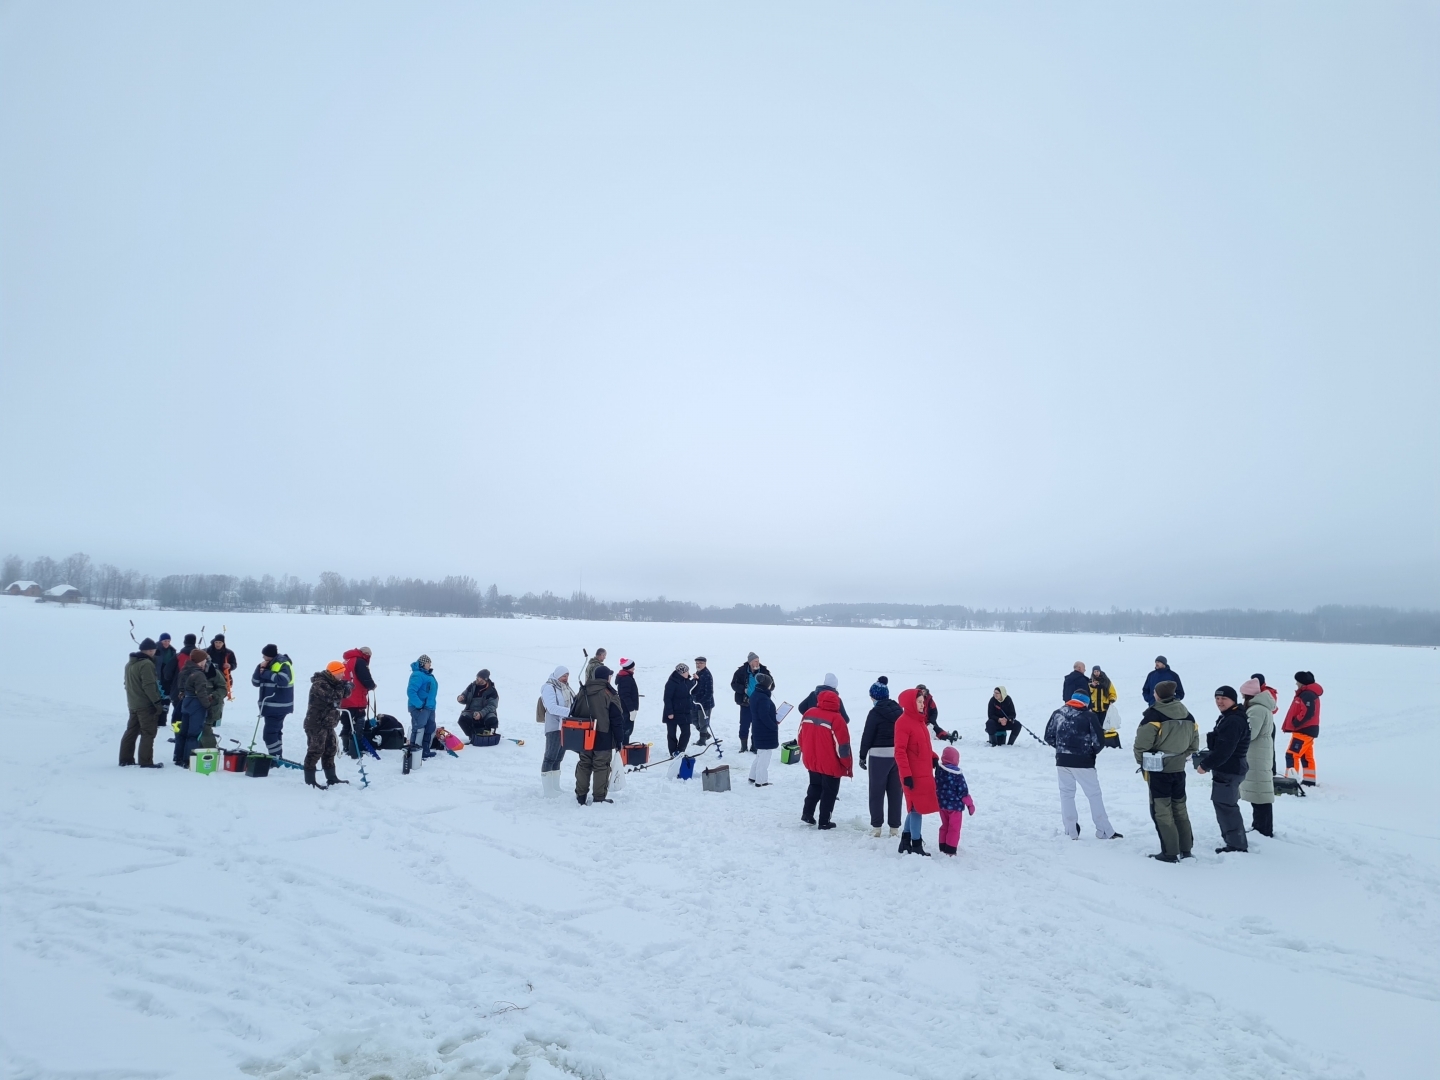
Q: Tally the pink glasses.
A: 0